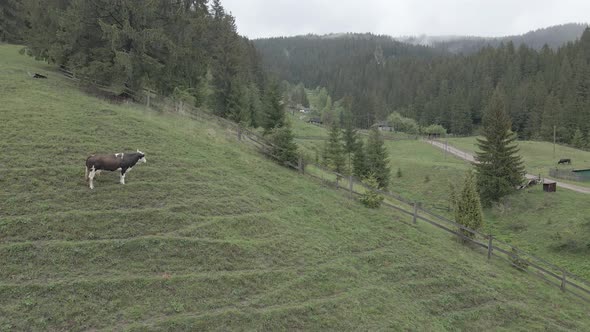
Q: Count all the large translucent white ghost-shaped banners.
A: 0